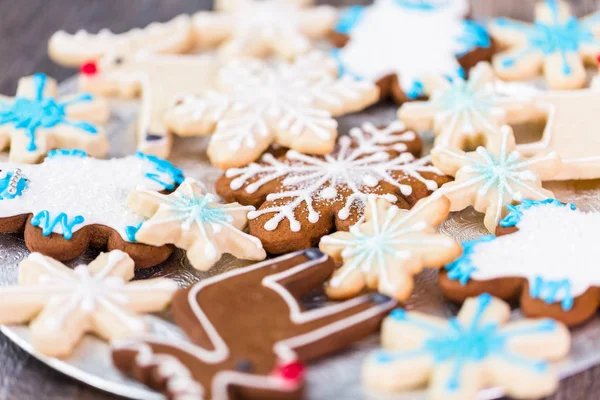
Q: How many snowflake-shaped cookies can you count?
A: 11